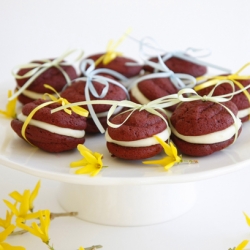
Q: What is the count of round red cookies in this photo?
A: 9